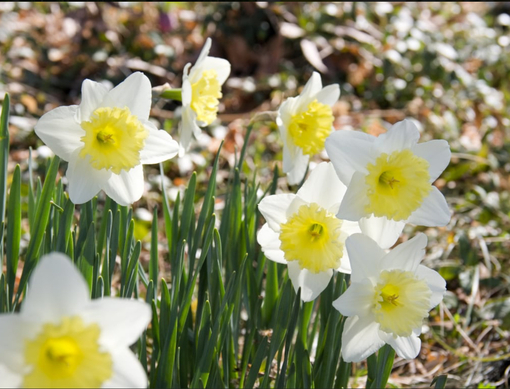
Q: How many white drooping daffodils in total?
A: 7